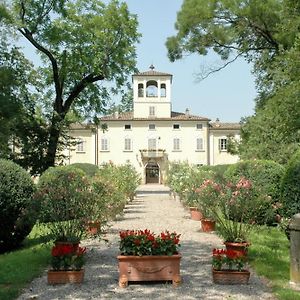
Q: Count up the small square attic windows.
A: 4